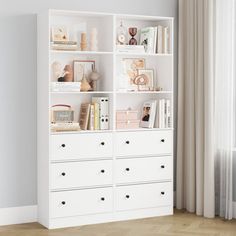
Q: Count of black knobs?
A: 12